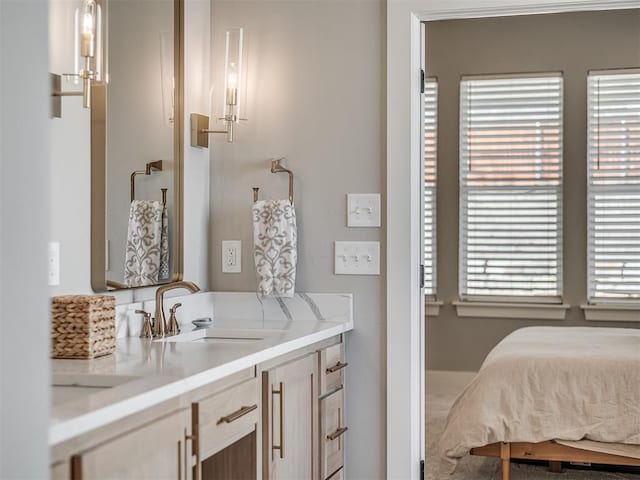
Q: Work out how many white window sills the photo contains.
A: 3